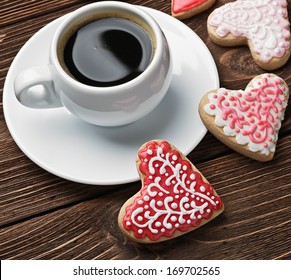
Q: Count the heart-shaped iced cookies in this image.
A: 4